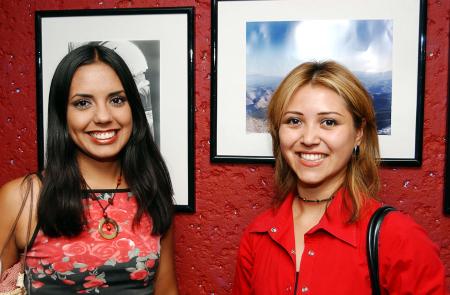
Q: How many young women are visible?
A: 2